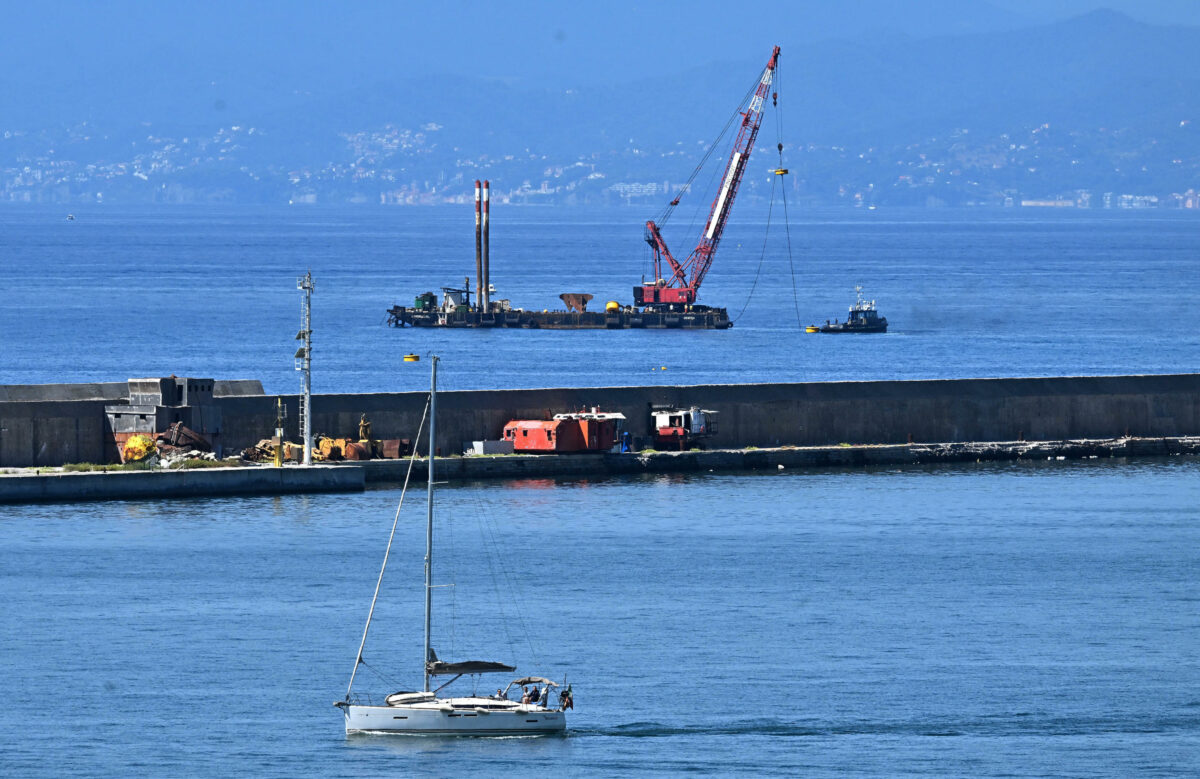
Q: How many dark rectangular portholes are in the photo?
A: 4